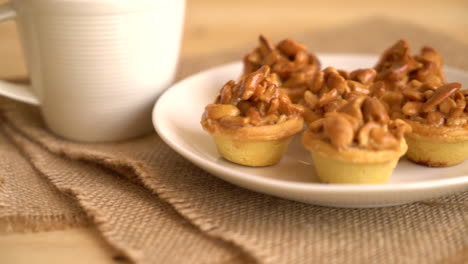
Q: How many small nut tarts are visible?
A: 6